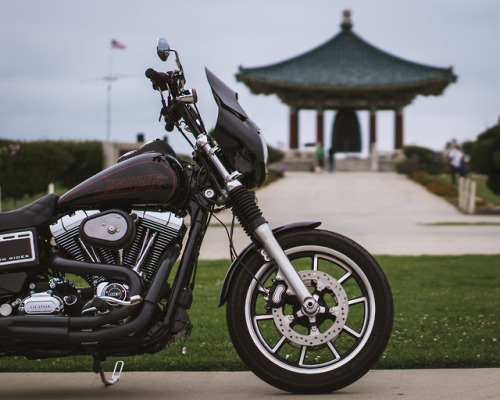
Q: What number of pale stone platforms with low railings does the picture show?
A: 1